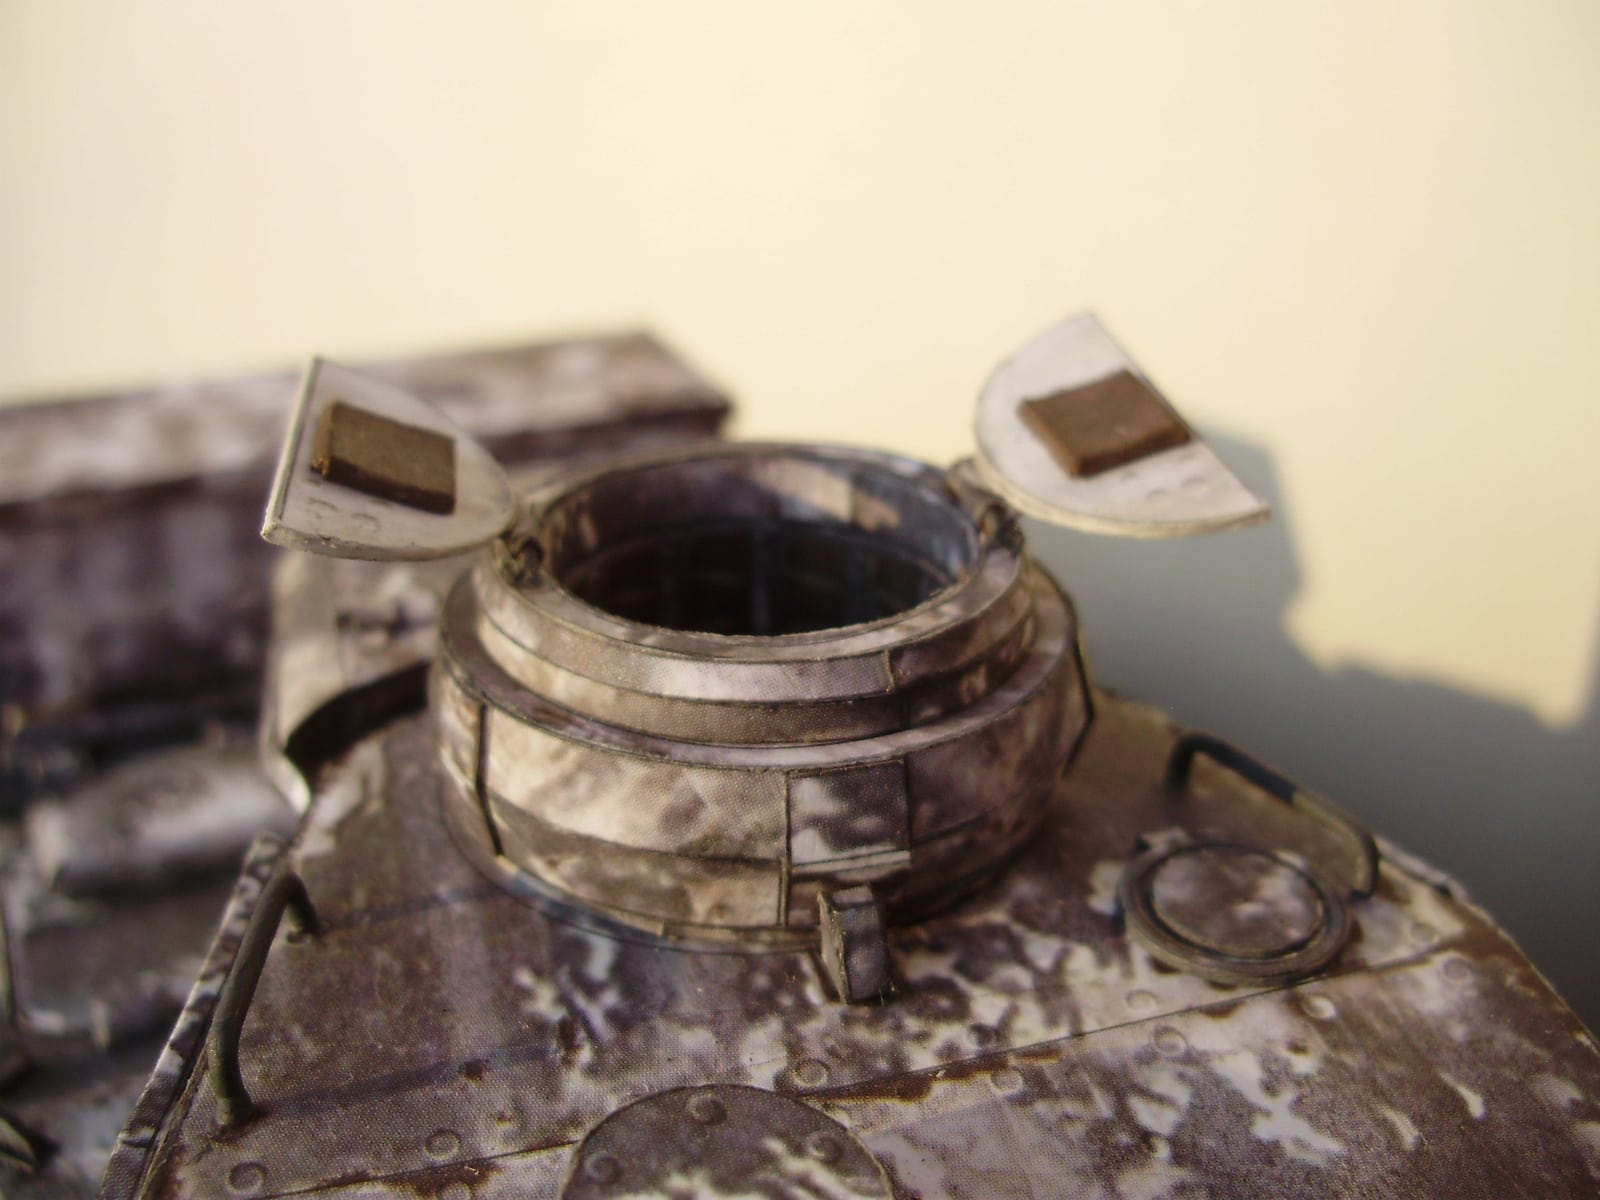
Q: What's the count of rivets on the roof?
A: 13